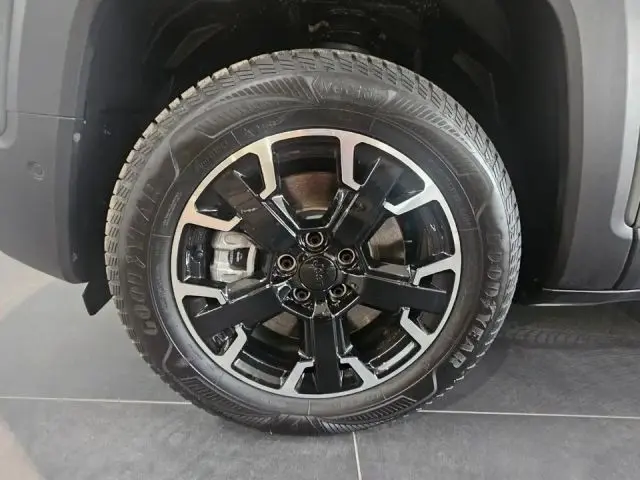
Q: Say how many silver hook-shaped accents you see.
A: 10